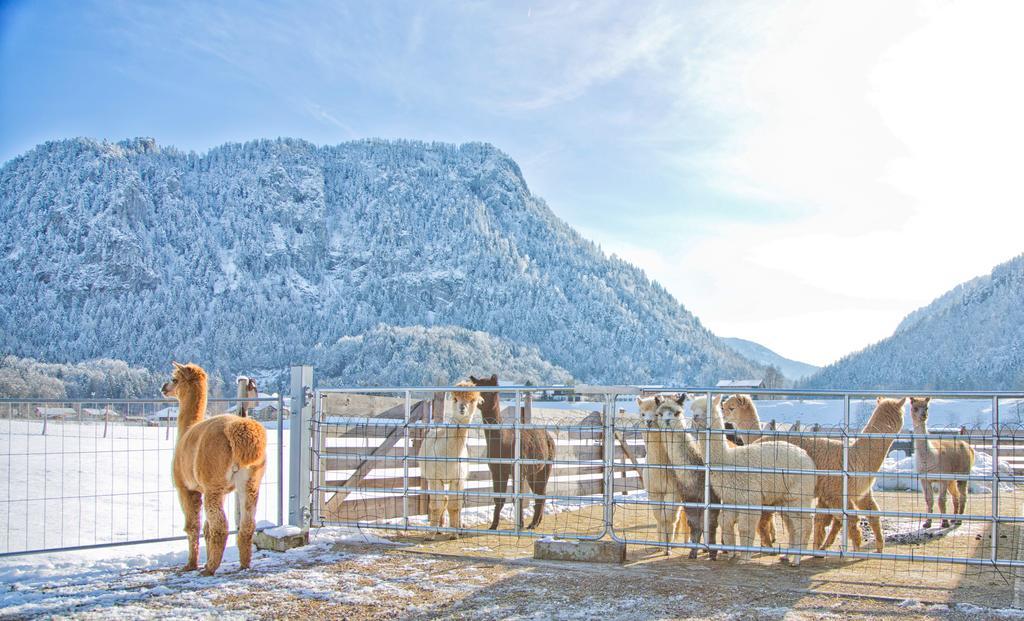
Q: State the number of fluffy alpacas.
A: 9